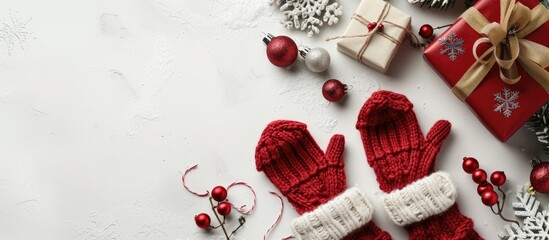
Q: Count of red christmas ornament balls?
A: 3